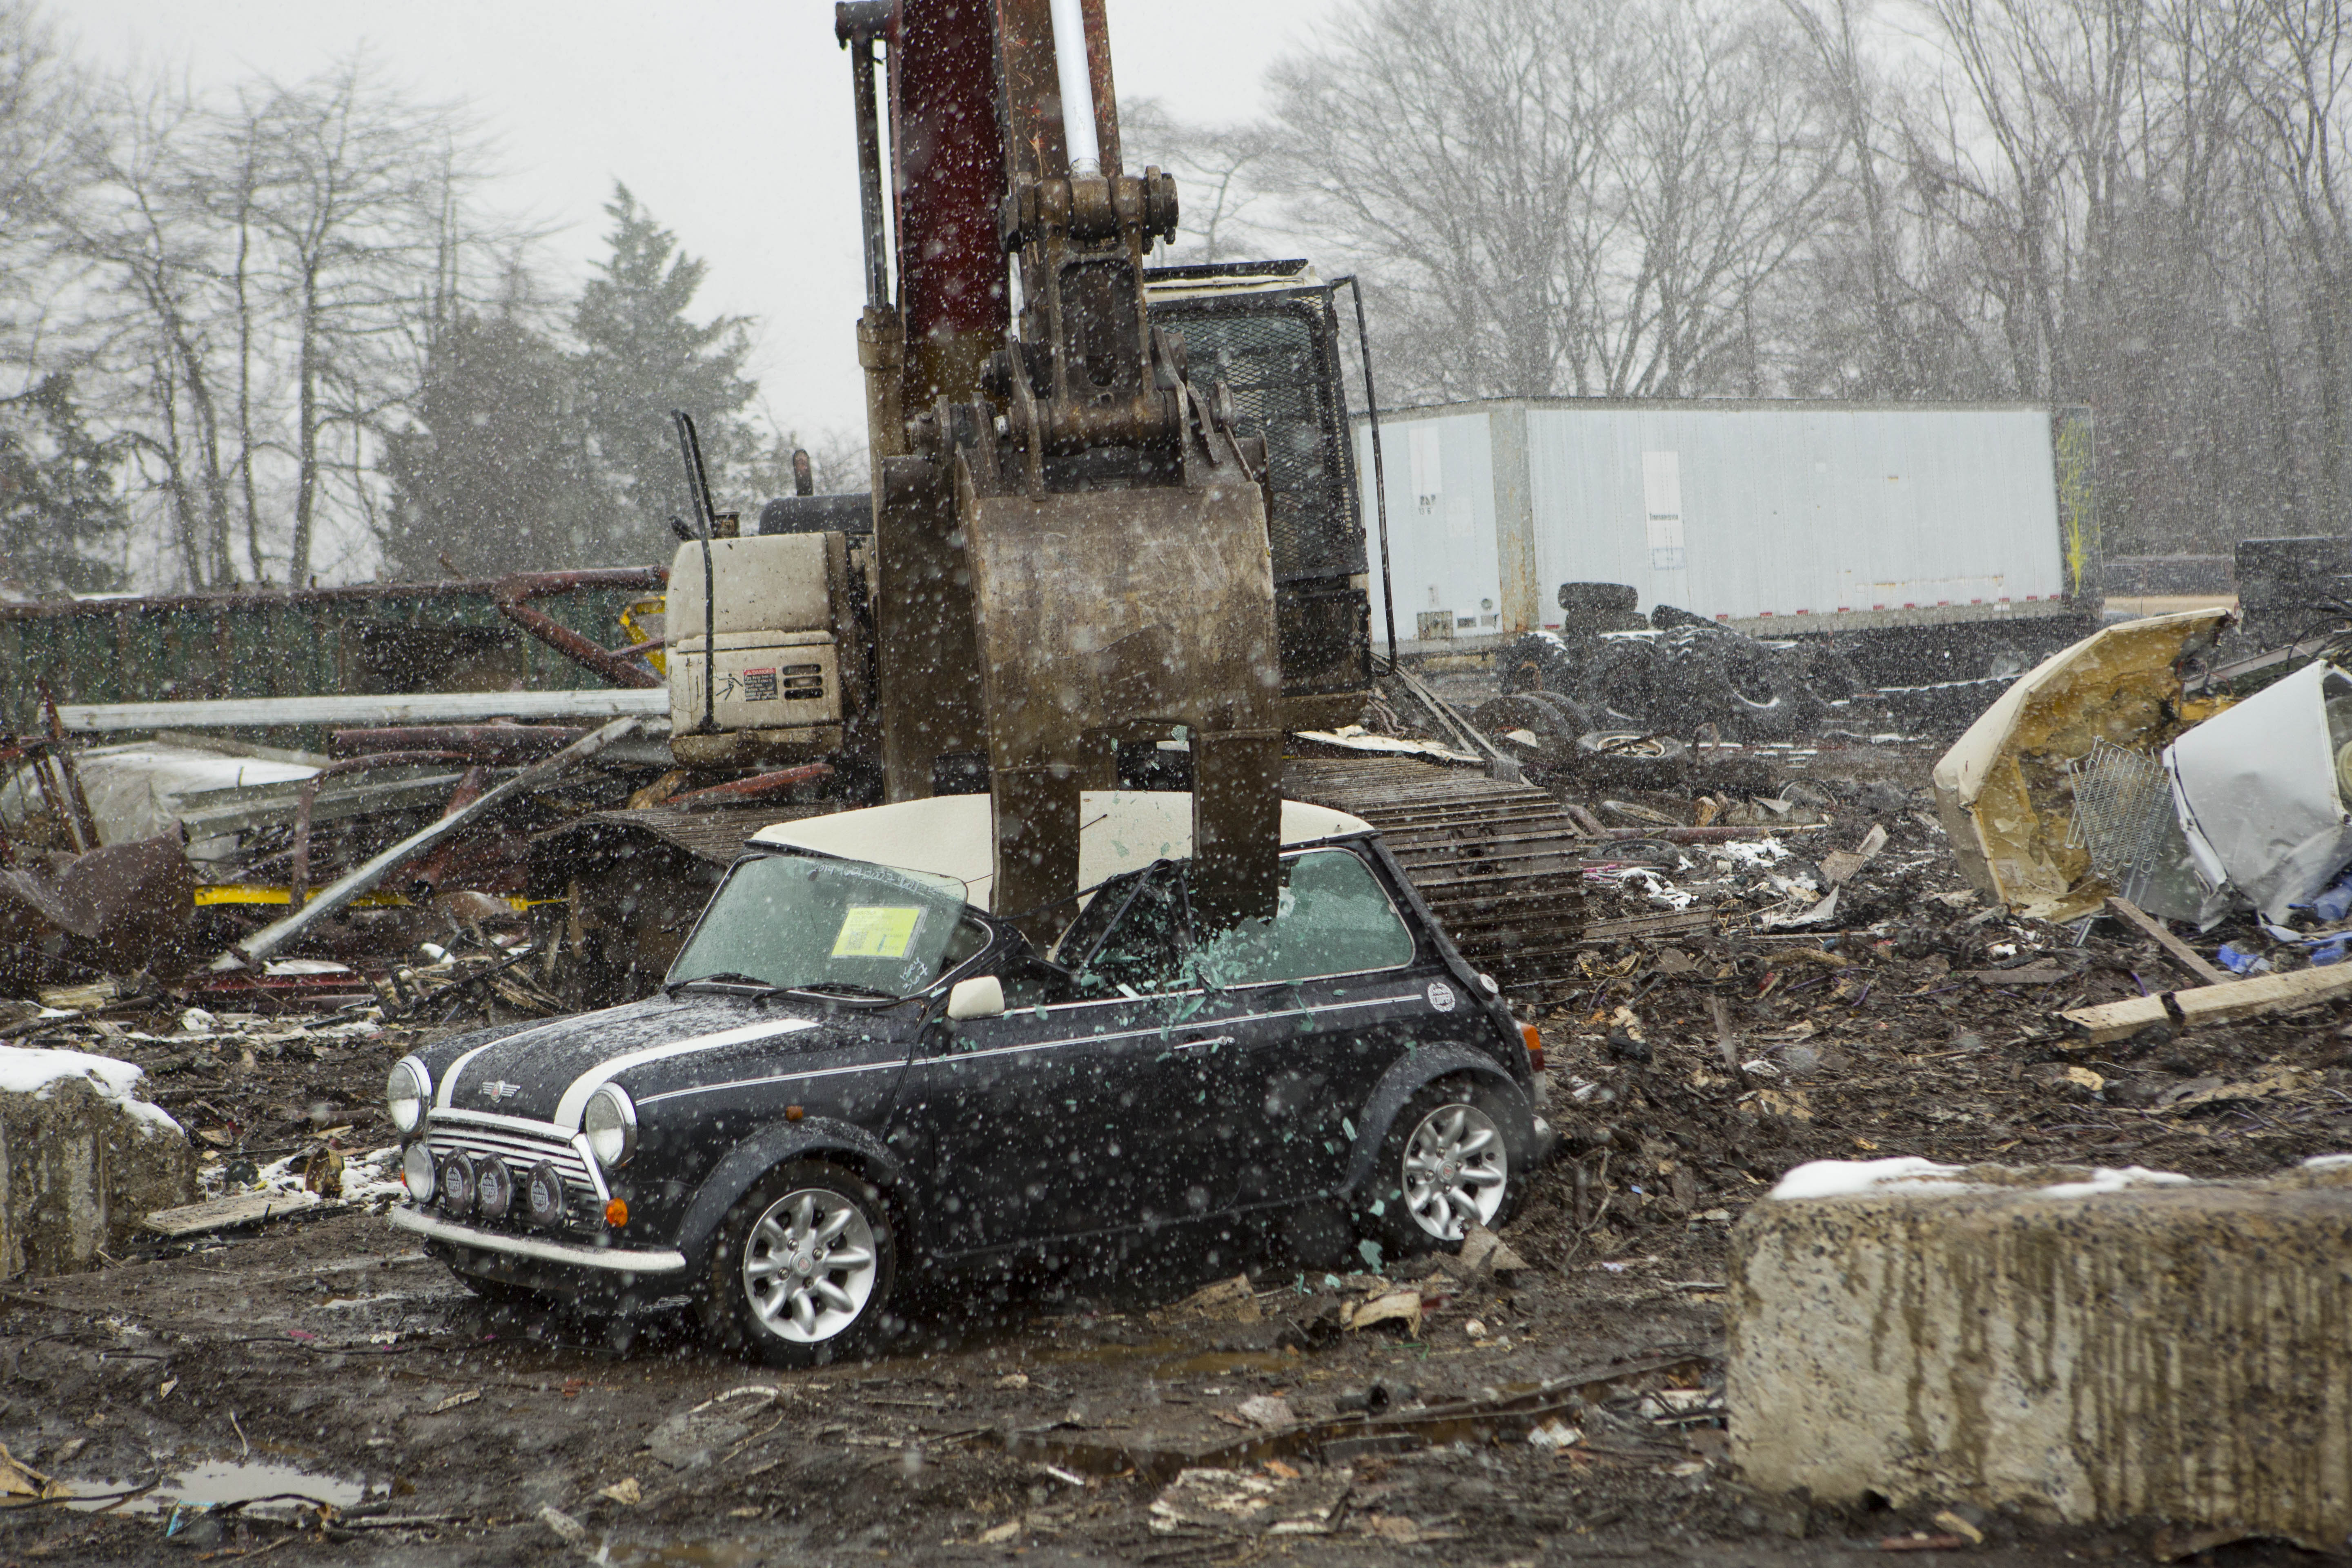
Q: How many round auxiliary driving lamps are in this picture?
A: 4